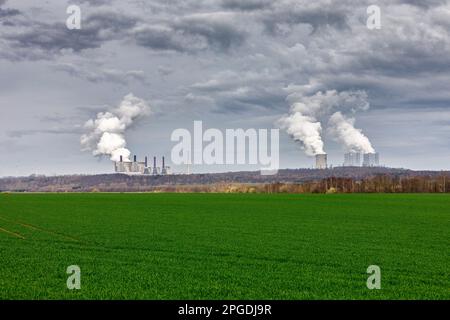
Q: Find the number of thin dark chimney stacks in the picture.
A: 5